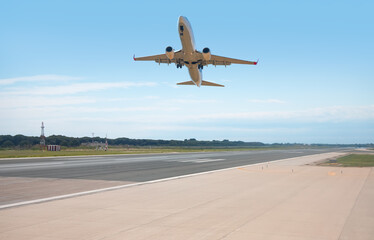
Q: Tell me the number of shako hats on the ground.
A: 0